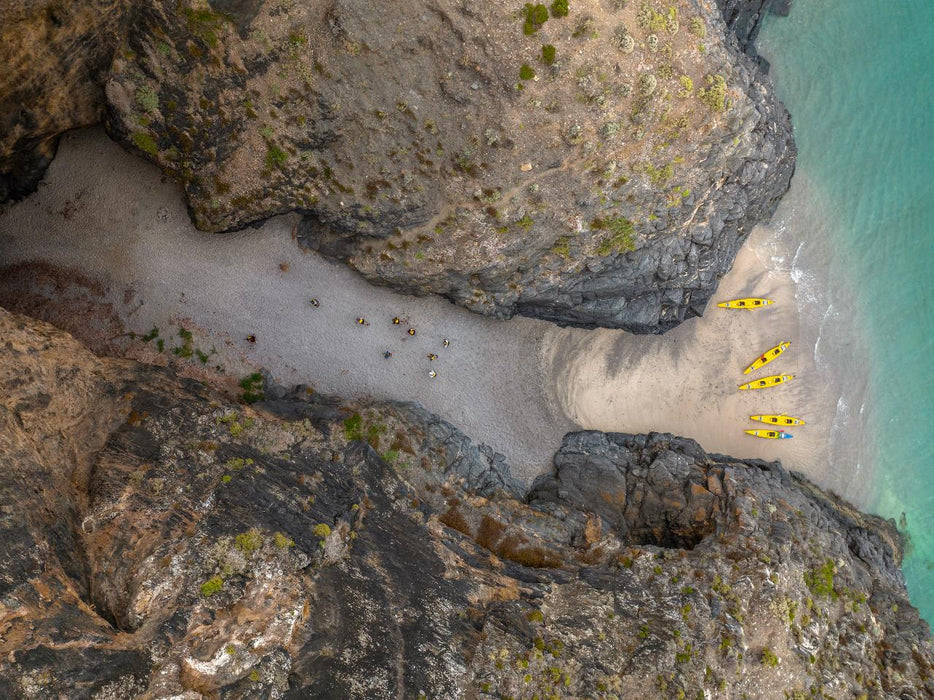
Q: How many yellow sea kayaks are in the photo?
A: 5